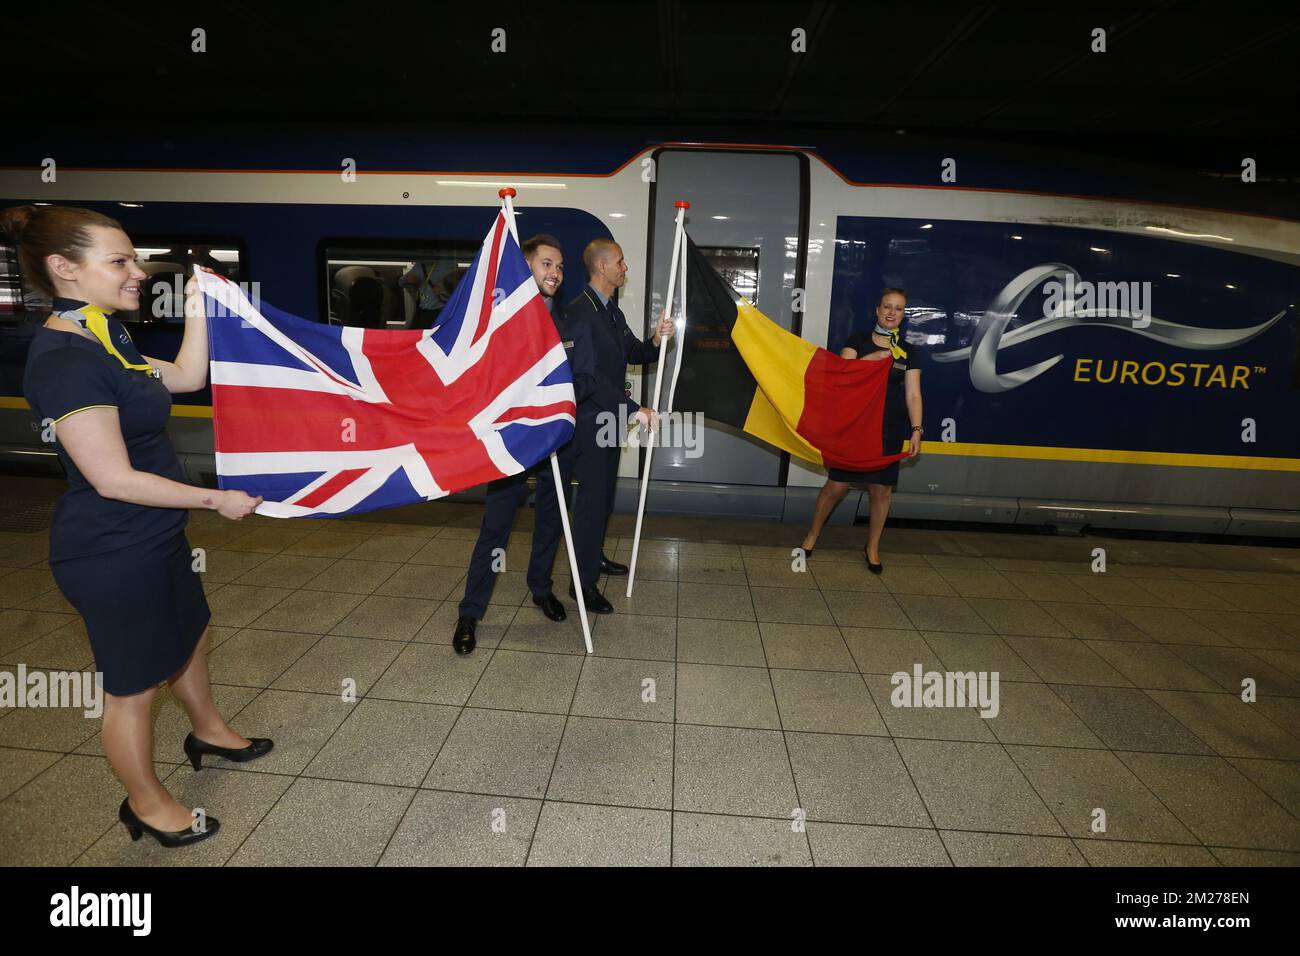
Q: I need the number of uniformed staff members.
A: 4